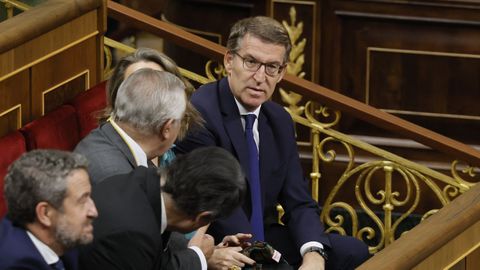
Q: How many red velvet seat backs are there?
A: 3